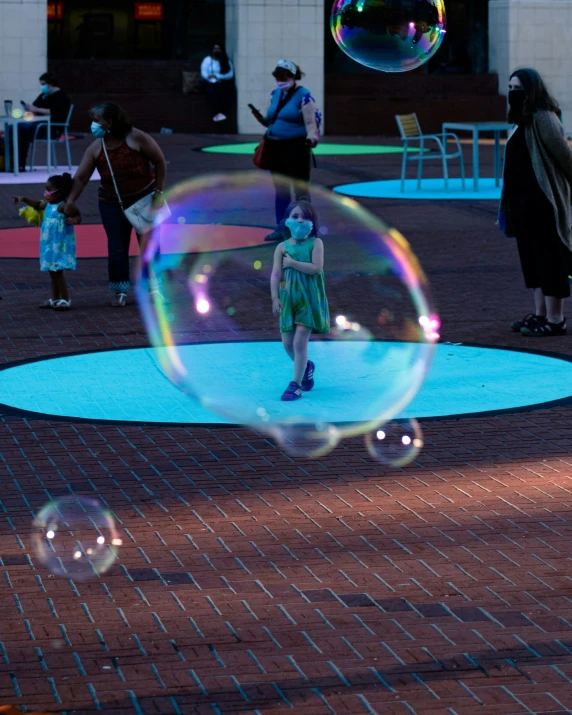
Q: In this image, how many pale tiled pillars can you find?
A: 3